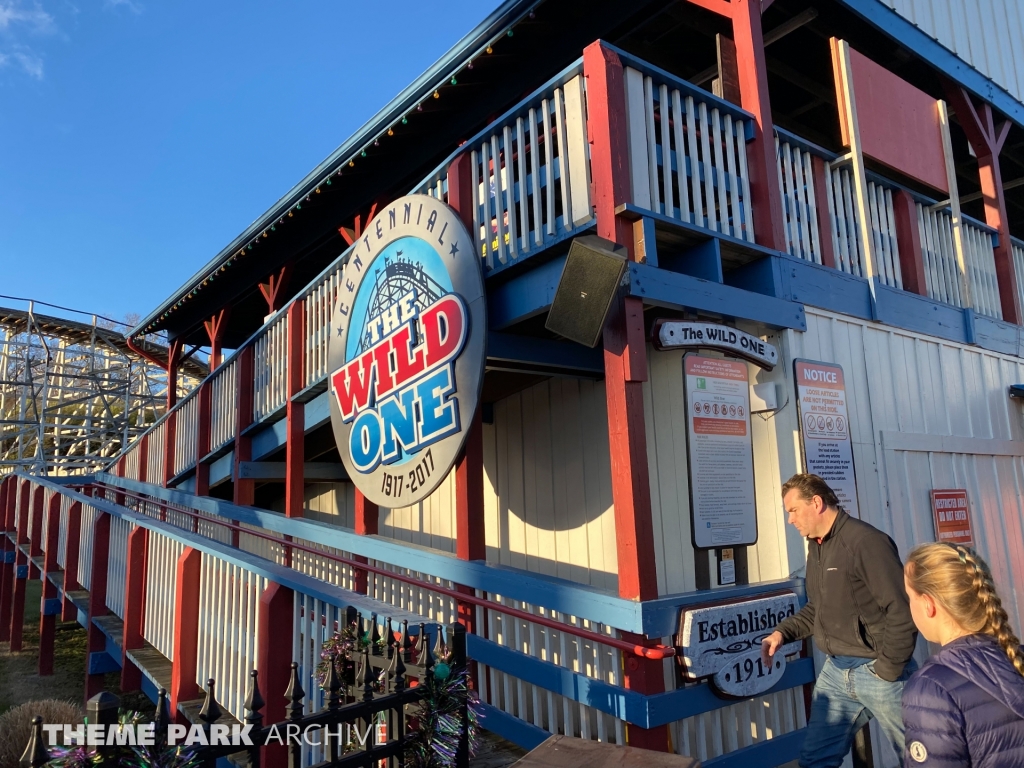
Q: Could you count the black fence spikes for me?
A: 15